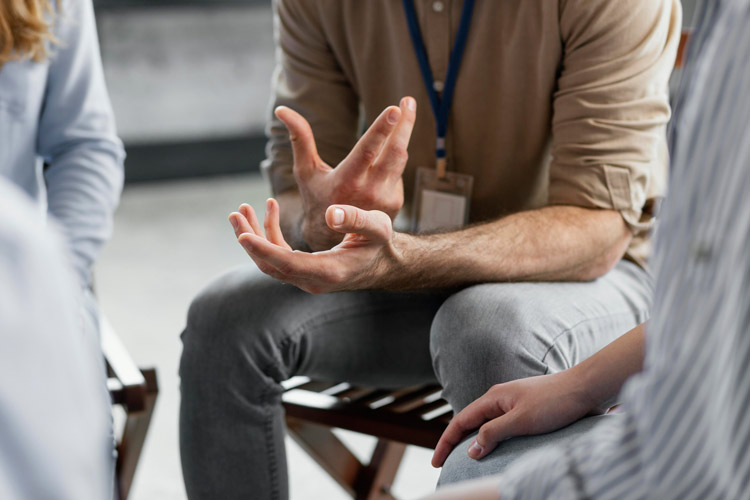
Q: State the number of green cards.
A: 0